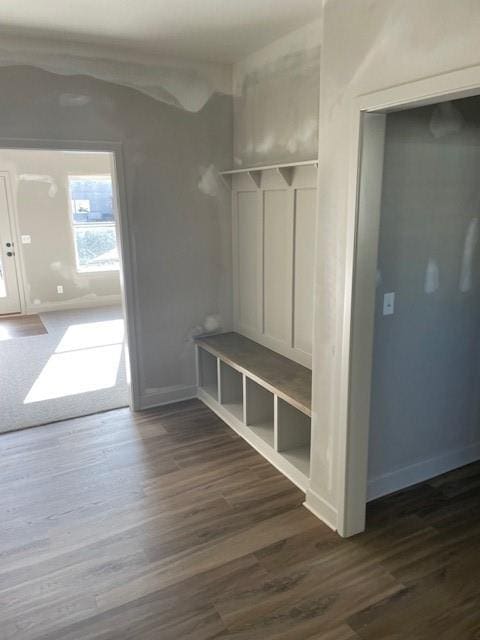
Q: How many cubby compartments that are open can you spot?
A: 4